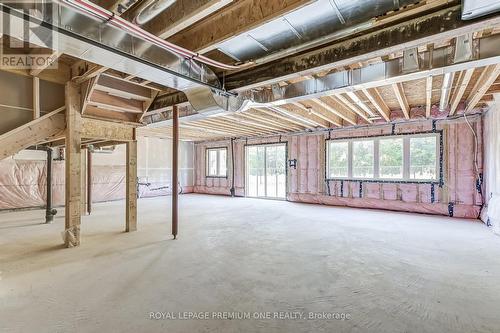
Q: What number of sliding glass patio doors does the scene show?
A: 1